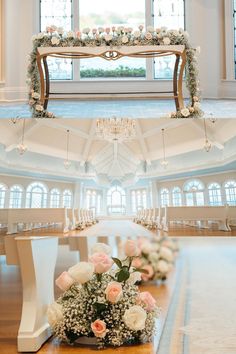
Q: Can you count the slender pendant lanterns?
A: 4